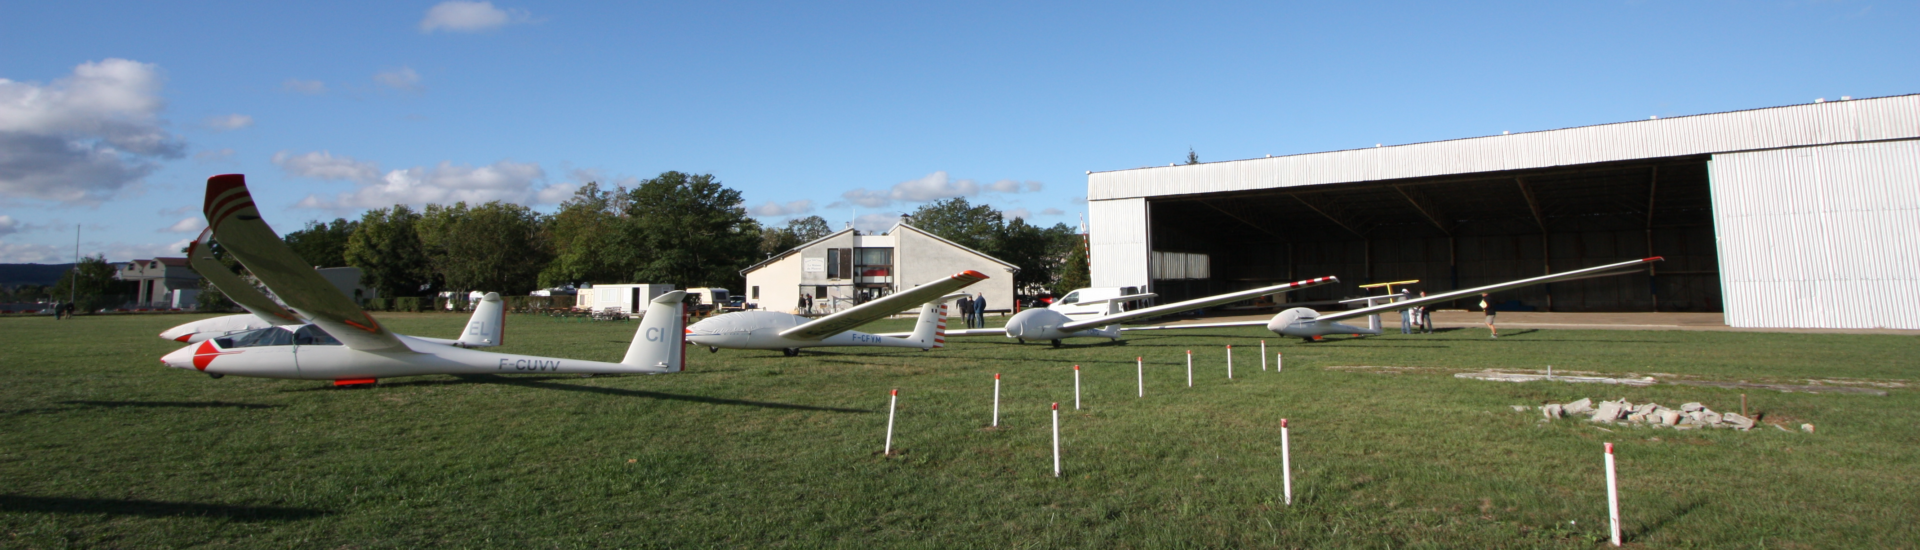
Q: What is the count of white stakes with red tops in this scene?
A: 11